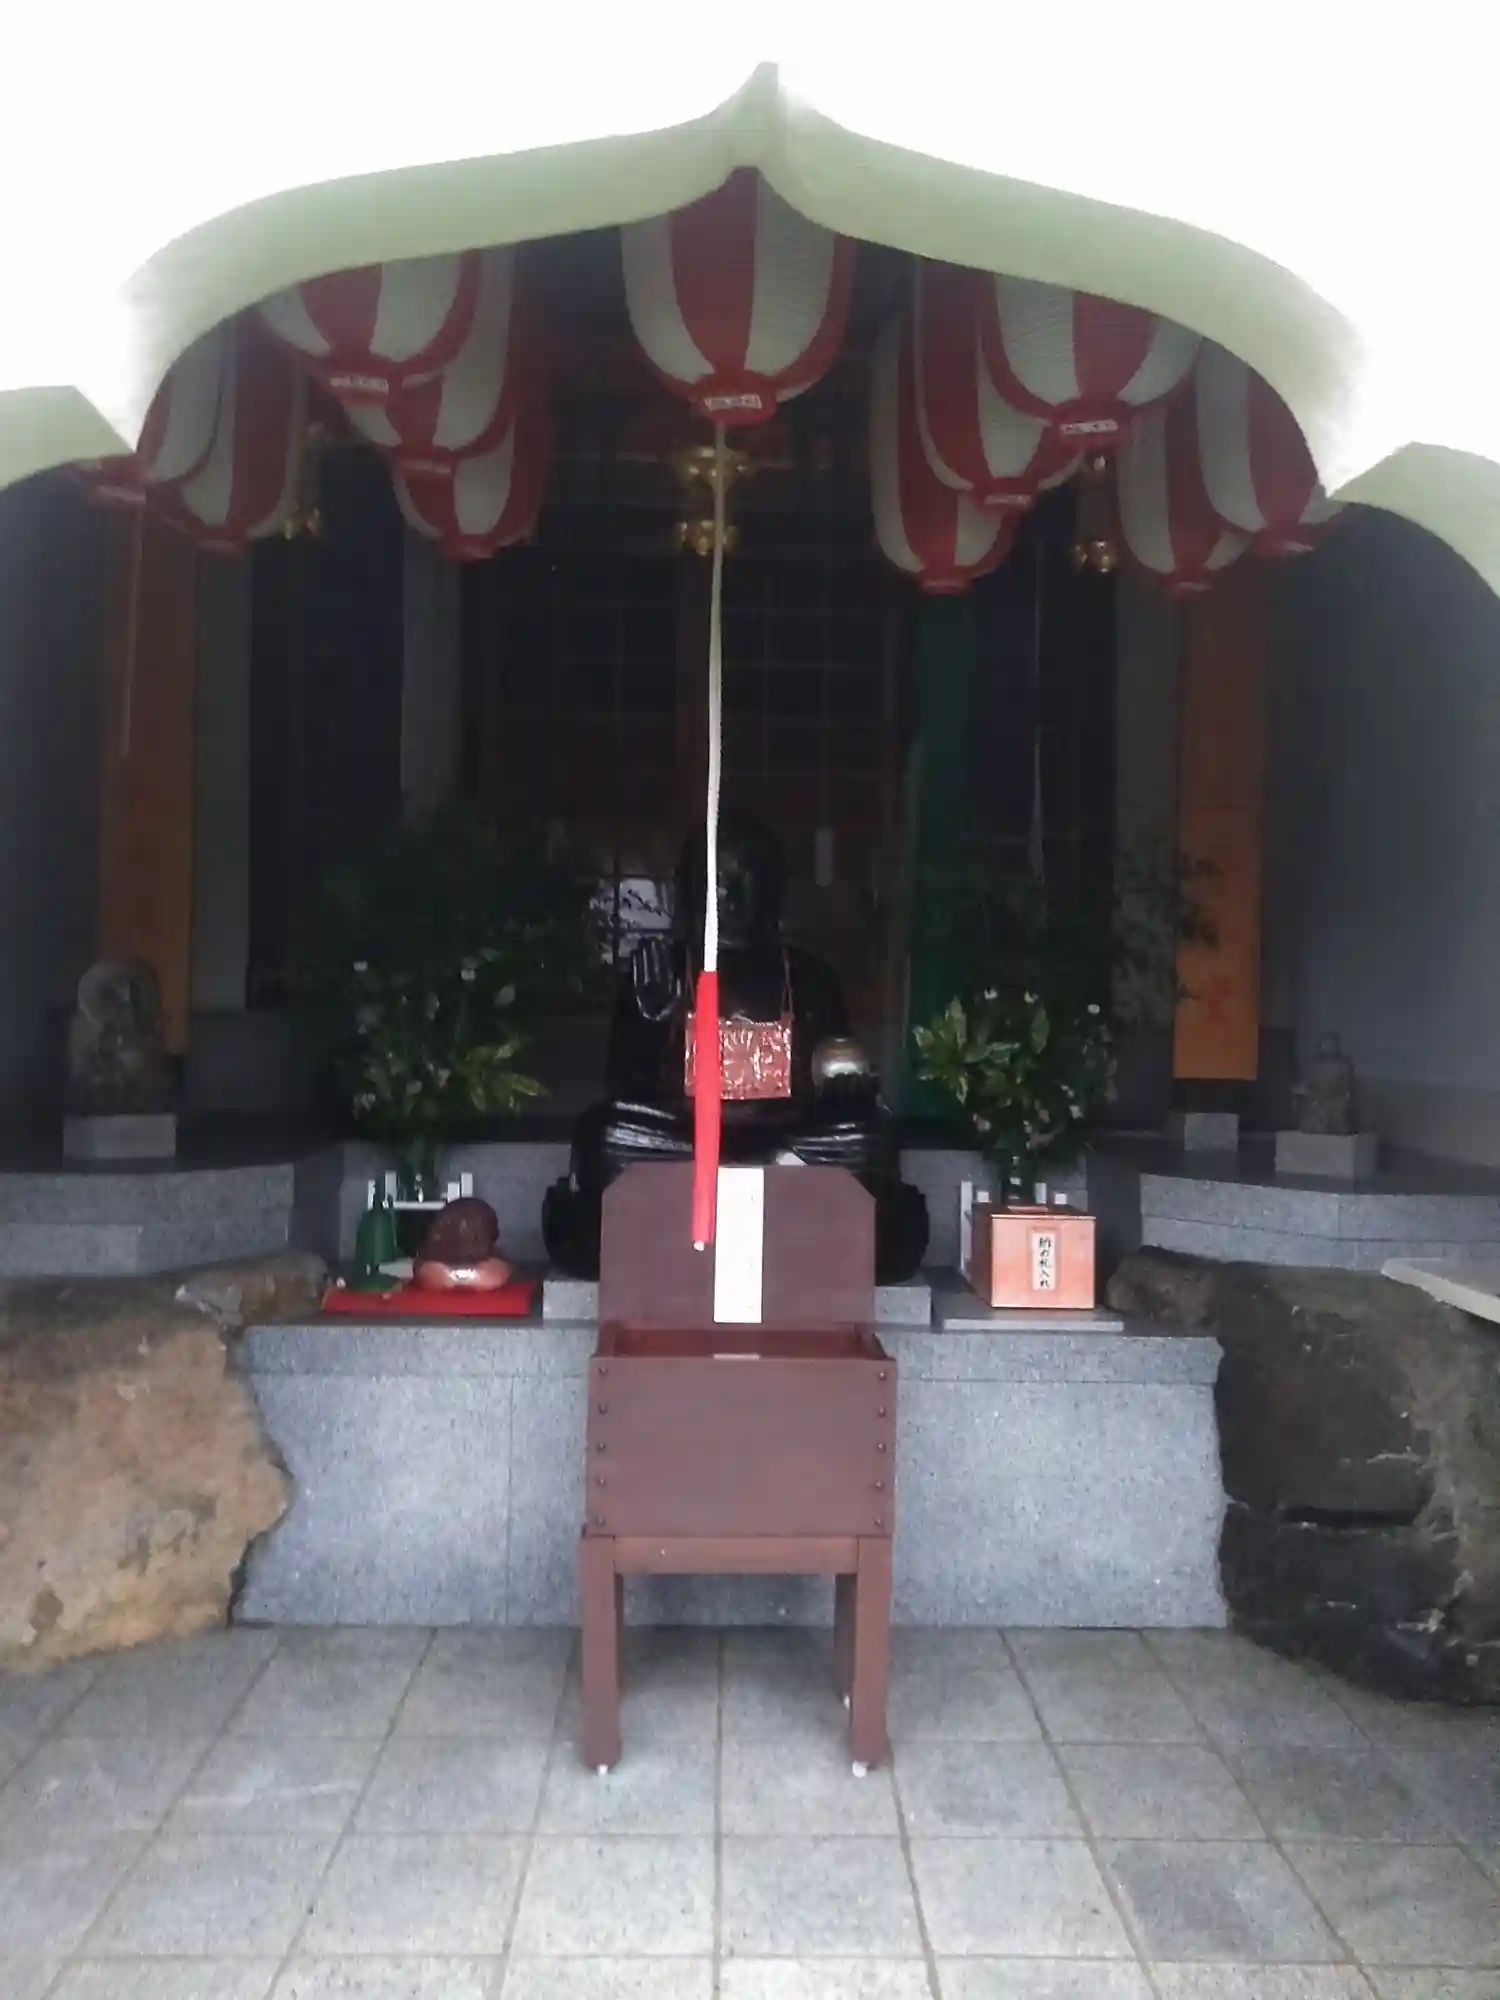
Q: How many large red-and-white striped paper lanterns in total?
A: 11